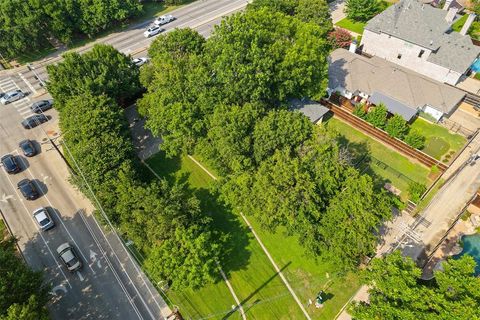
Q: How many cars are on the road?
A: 11